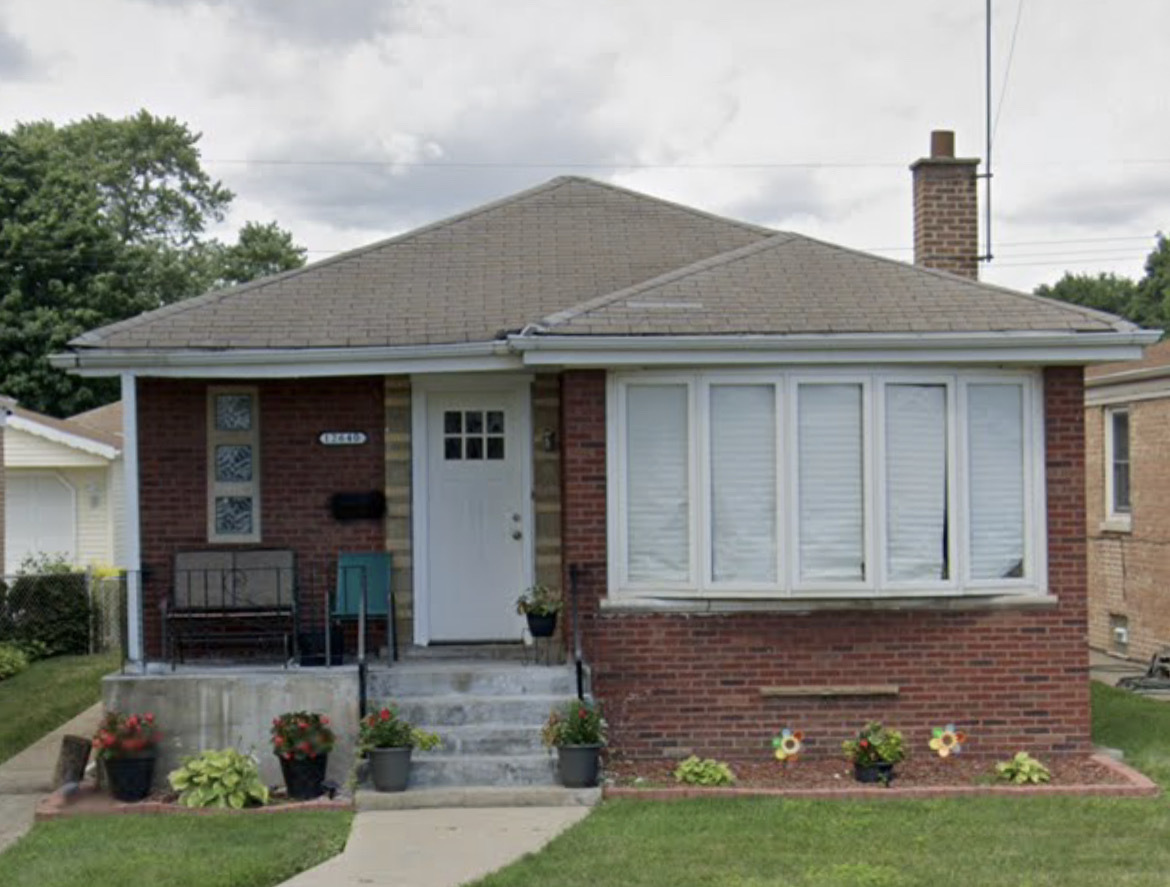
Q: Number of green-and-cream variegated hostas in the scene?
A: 3